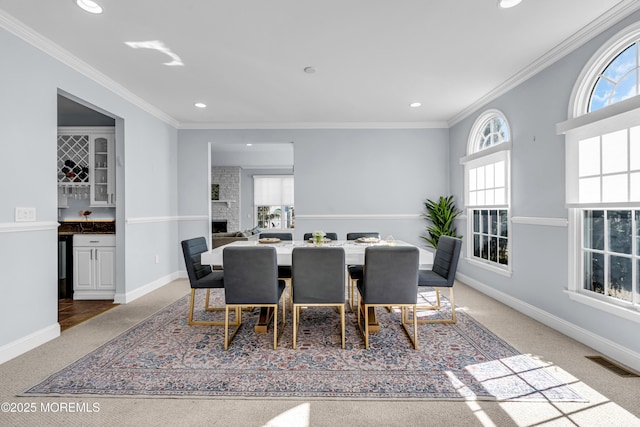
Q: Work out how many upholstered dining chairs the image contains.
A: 8